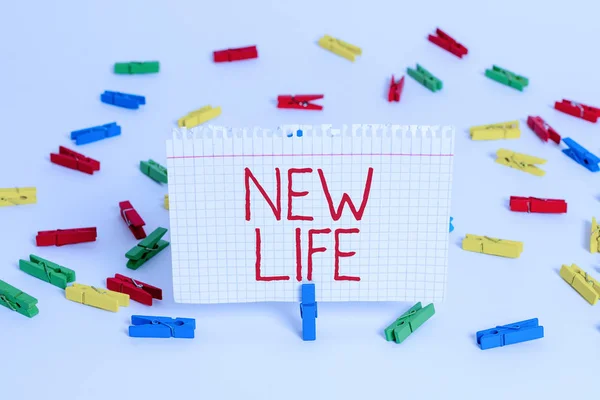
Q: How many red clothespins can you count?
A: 11